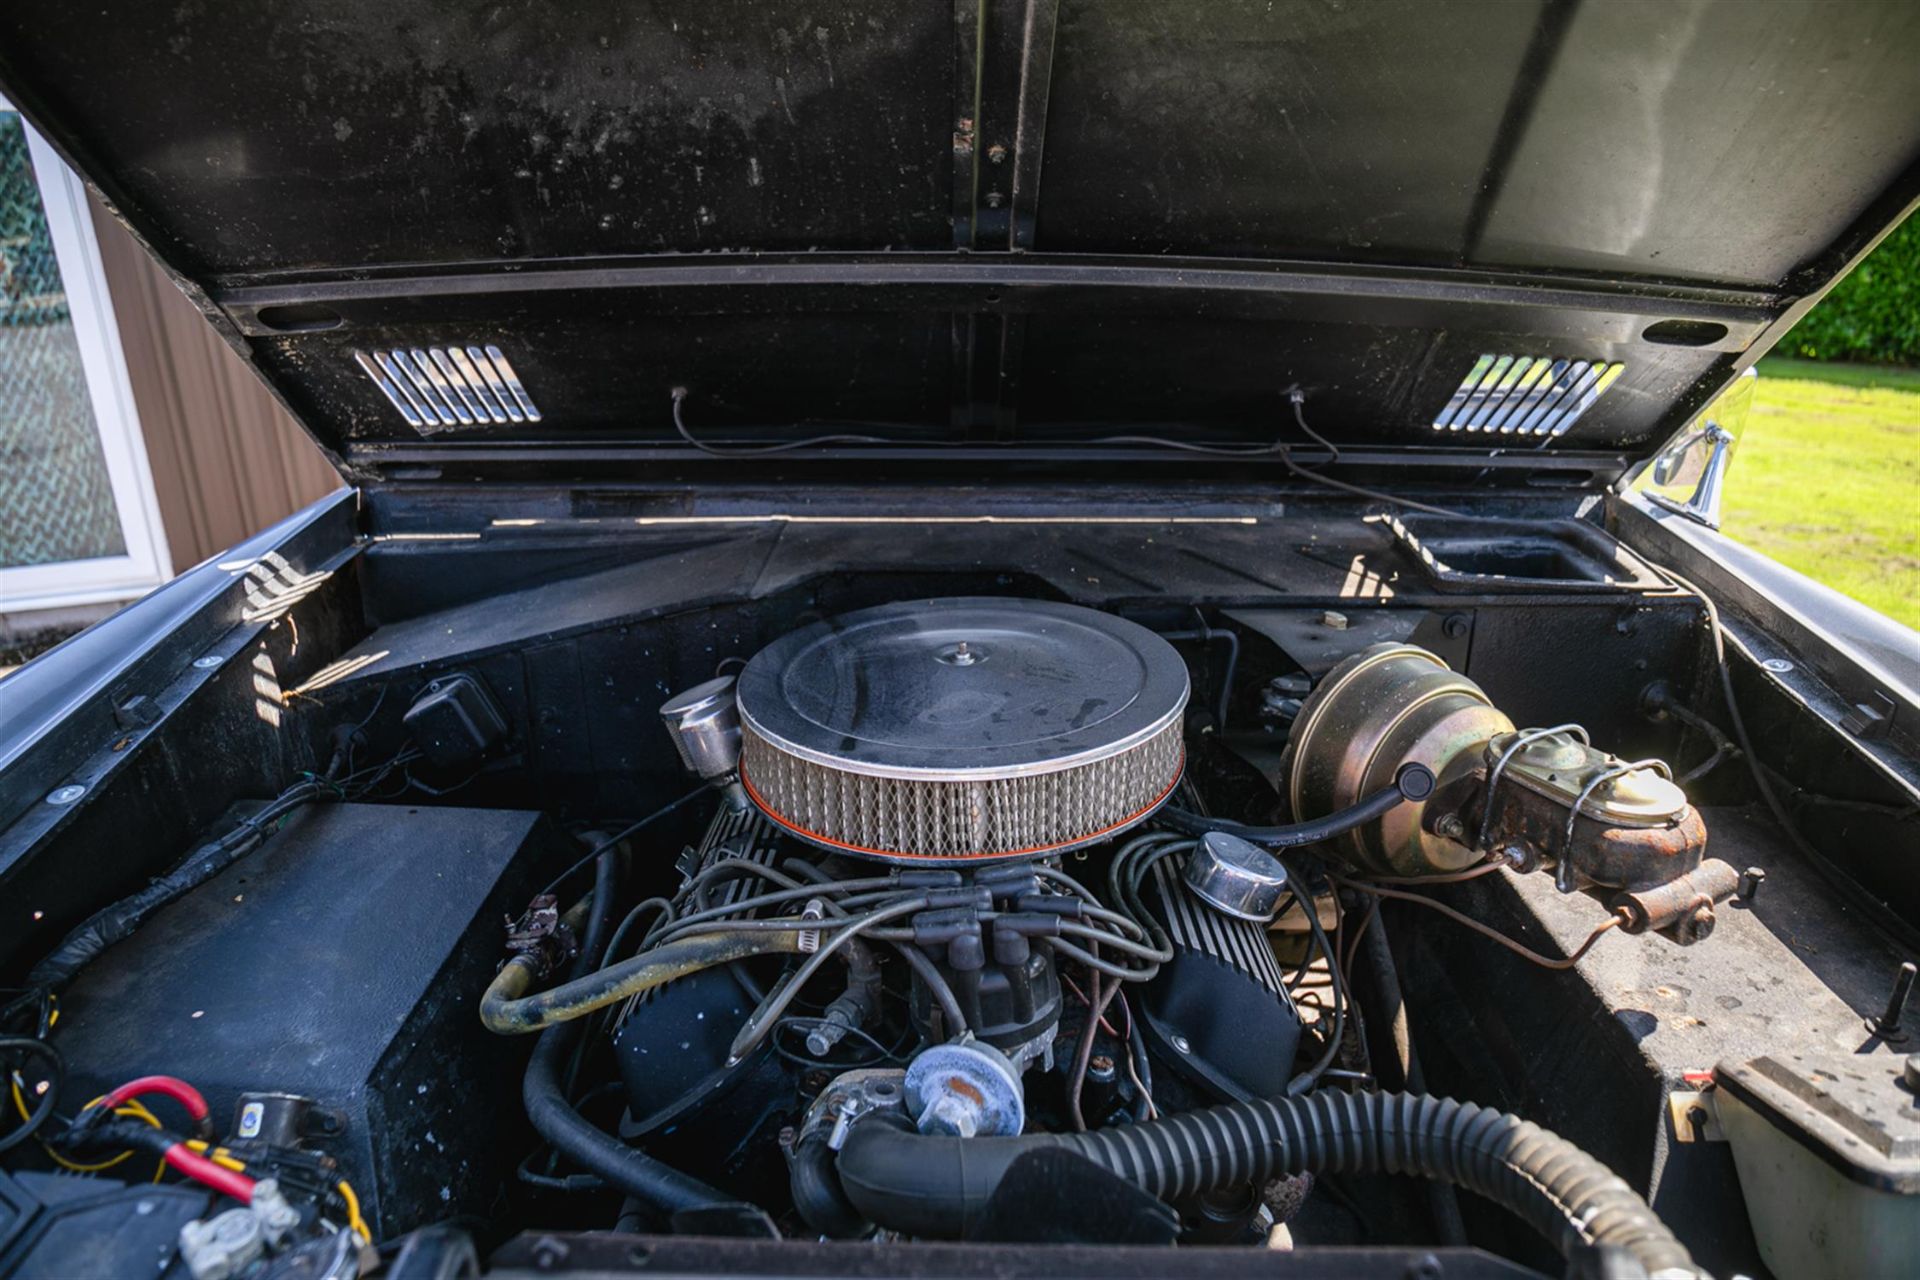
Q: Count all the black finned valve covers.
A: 2